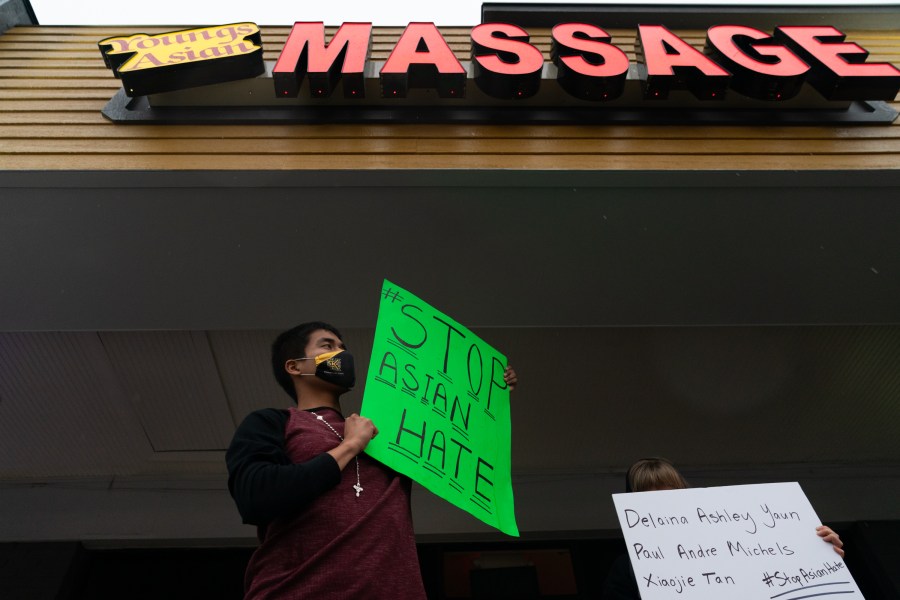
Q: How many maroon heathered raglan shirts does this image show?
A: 1